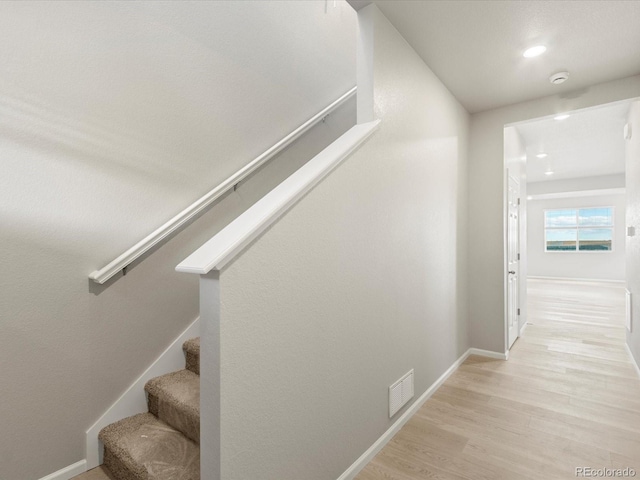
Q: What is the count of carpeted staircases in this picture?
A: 1